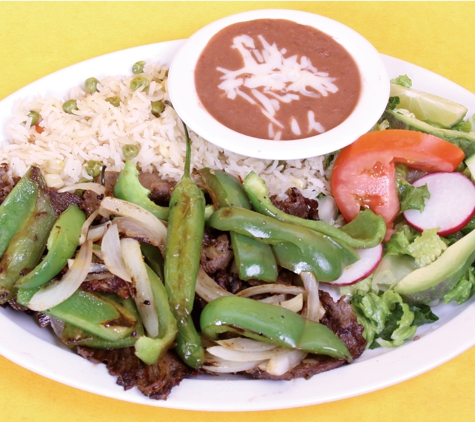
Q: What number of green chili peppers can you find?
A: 1